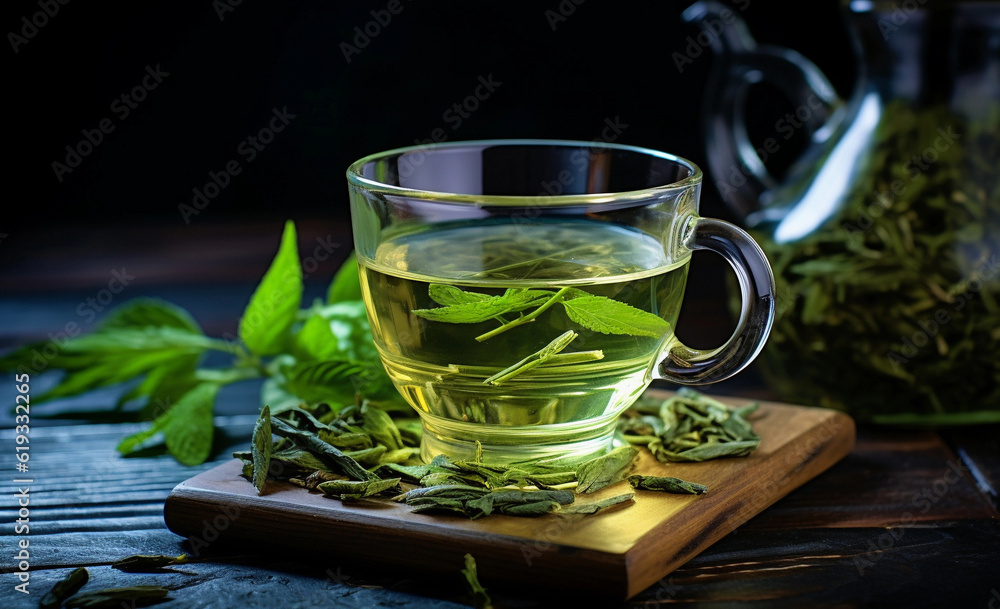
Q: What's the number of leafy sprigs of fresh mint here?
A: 2